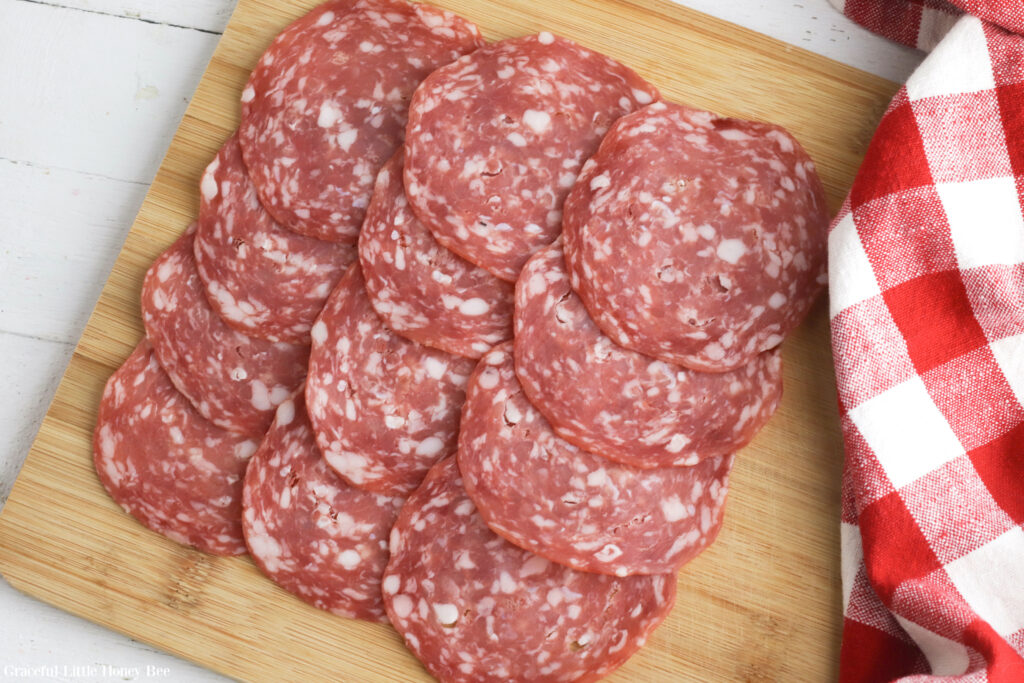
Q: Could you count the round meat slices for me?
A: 12